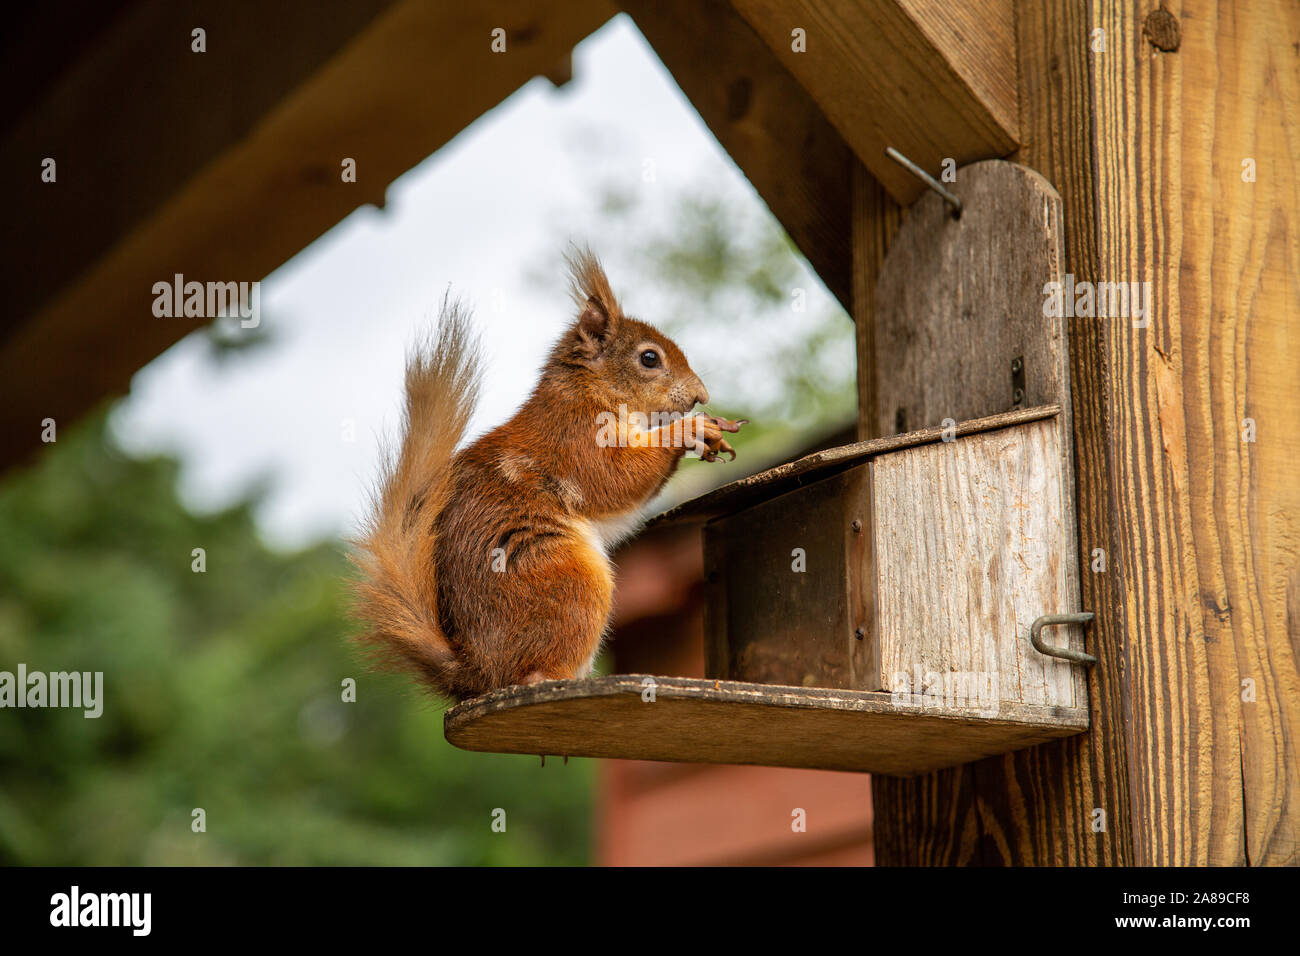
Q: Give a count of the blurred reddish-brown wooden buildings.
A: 1